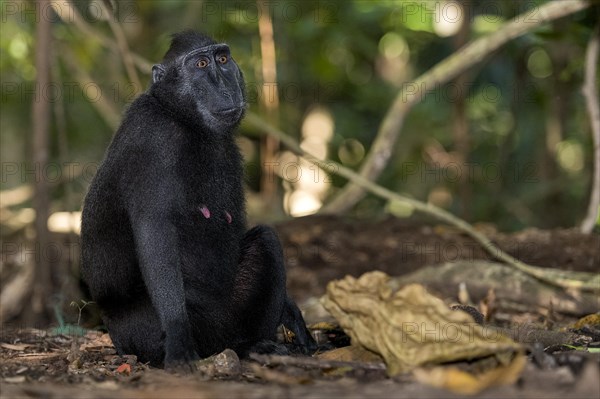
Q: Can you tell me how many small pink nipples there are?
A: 2